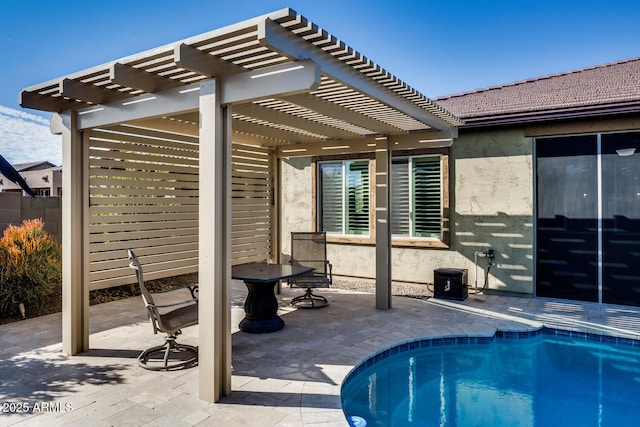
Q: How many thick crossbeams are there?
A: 5